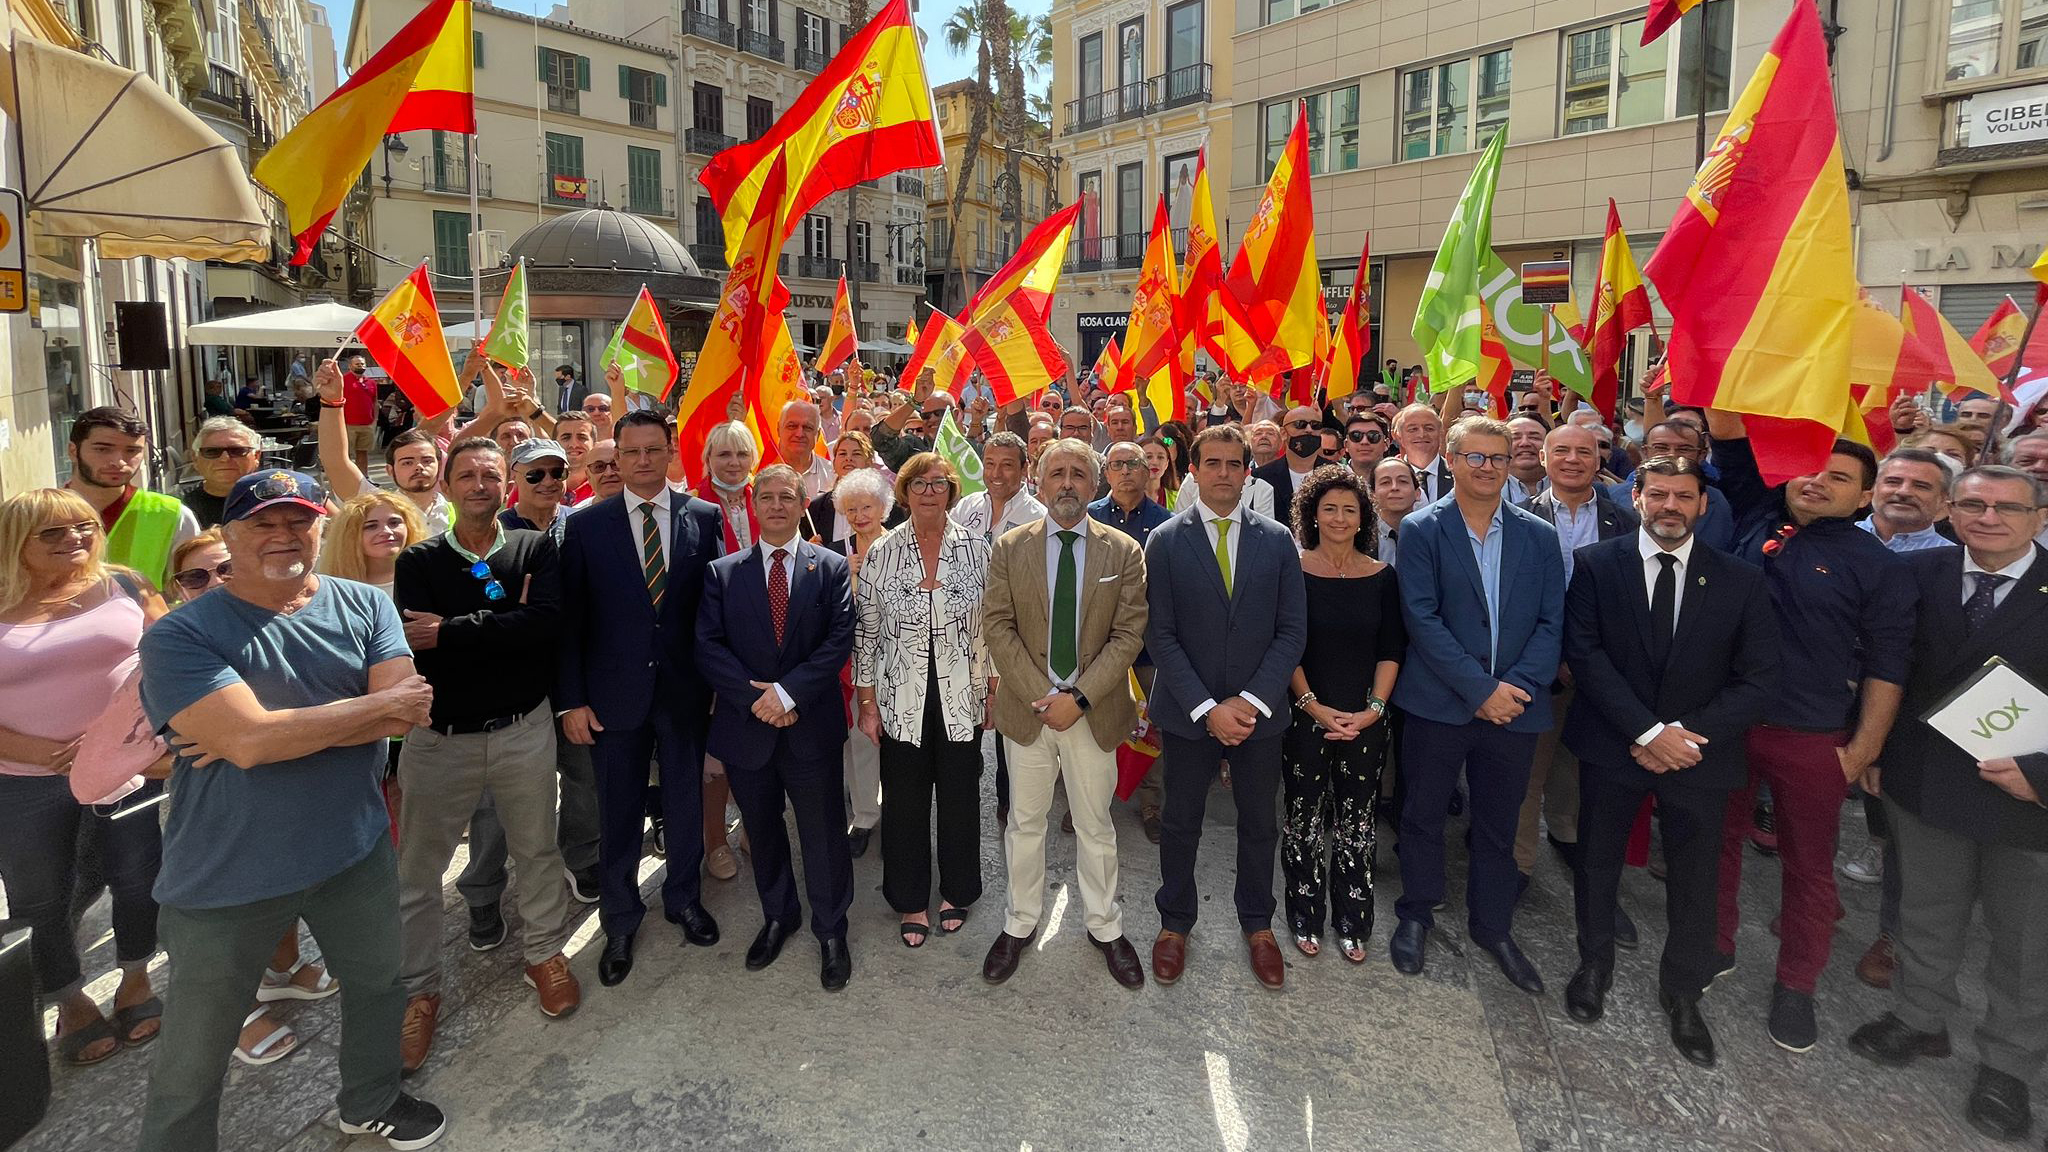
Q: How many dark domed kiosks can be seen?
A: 1